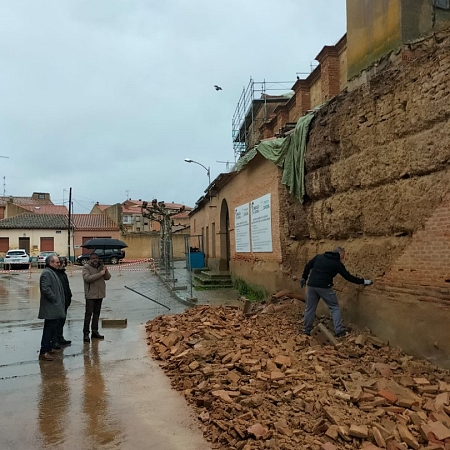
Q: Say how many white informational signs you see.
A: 2